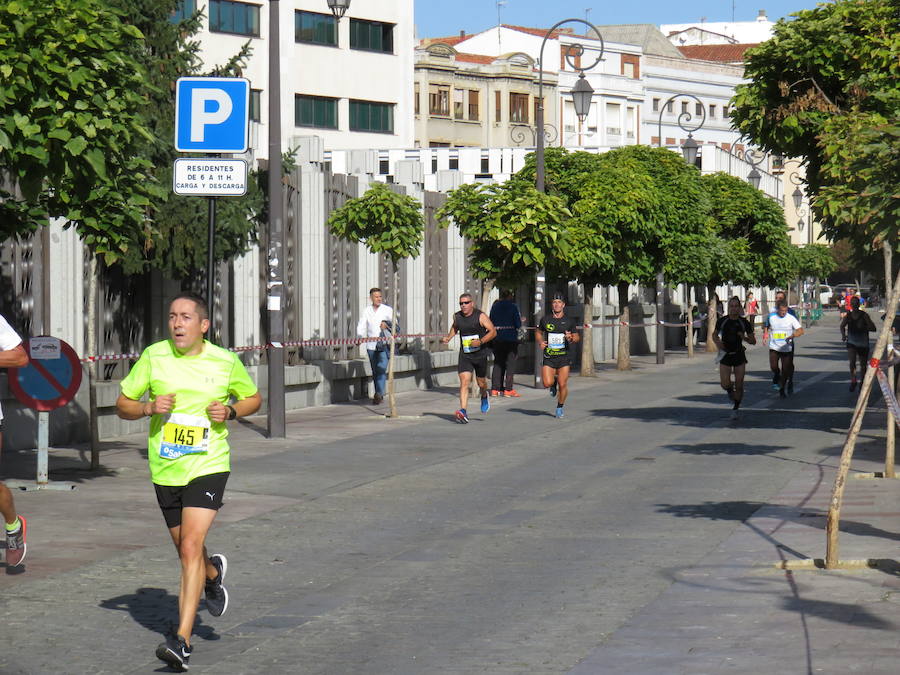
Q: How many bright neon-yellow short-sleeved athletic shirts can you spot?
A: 1